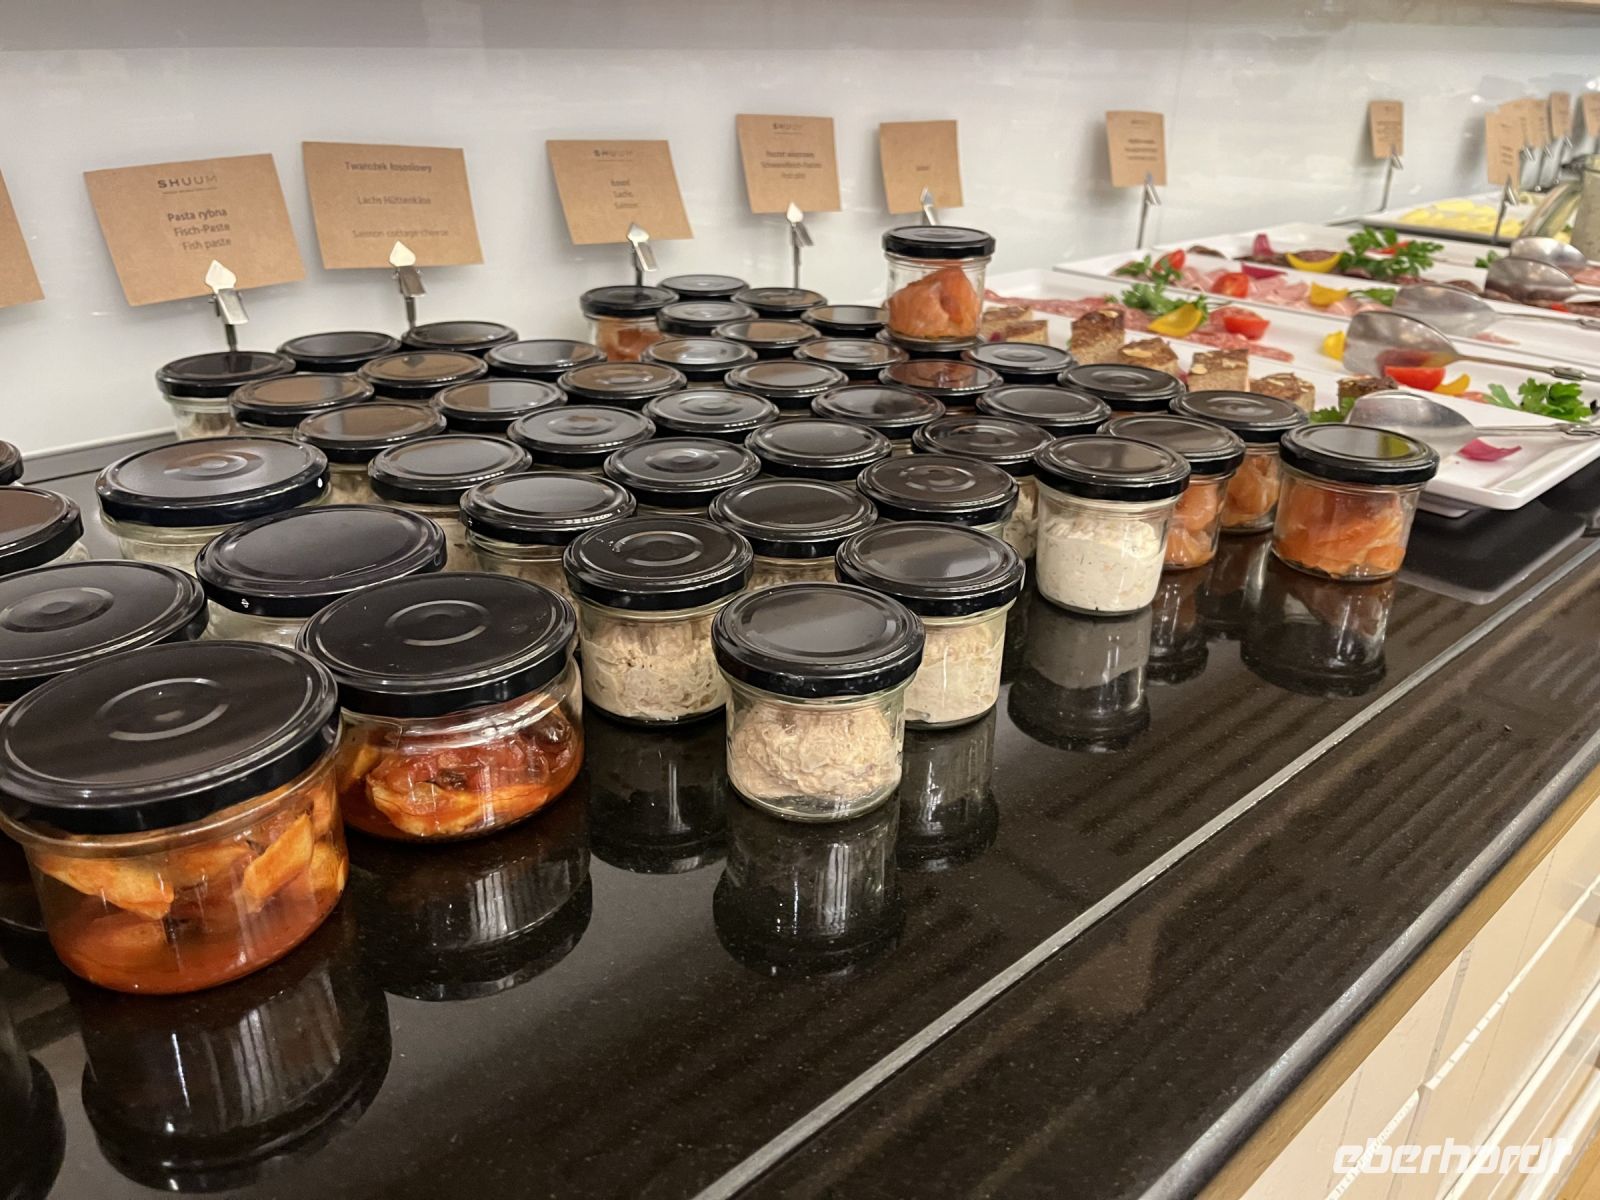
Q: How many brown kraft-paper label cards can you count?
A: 13